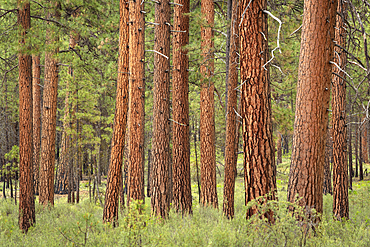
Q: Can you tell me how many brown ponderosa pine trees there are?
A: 12